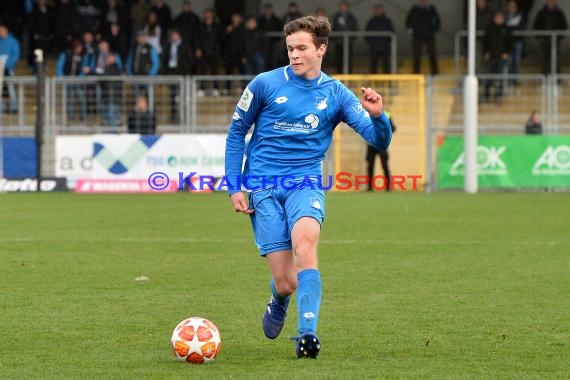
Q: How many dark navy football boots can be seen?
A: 2